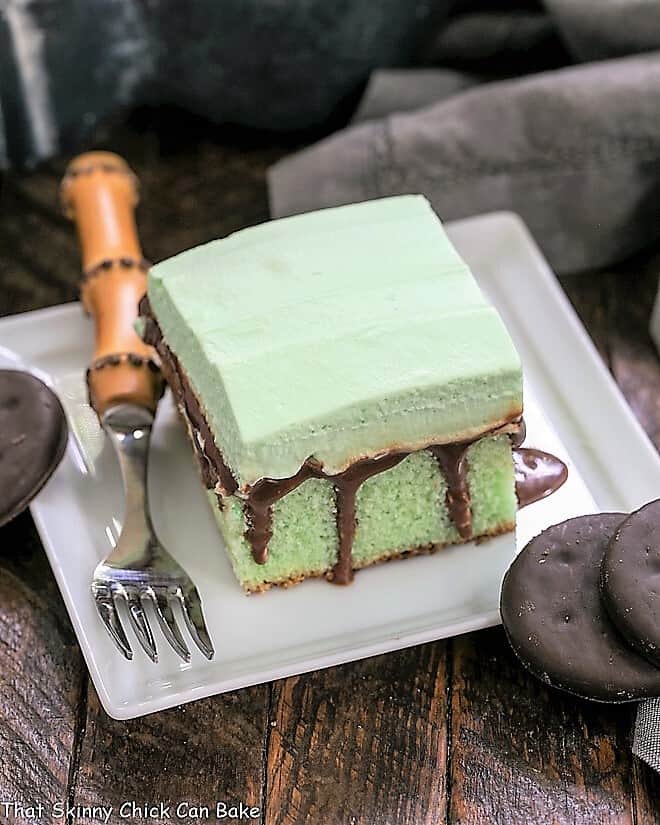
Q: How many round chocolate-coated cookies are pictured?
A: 3